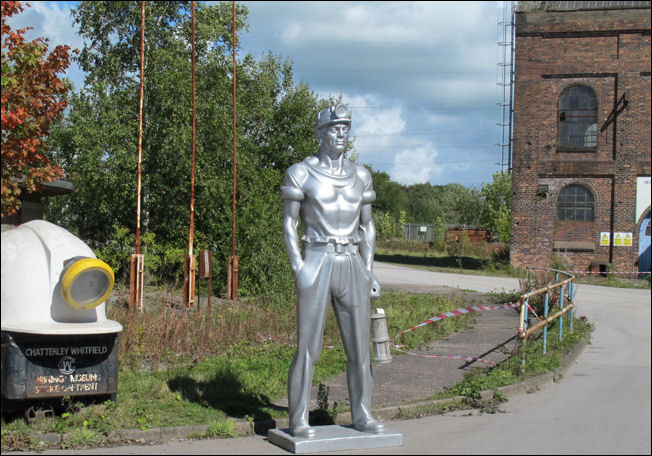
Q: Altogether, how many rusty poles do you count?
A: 3